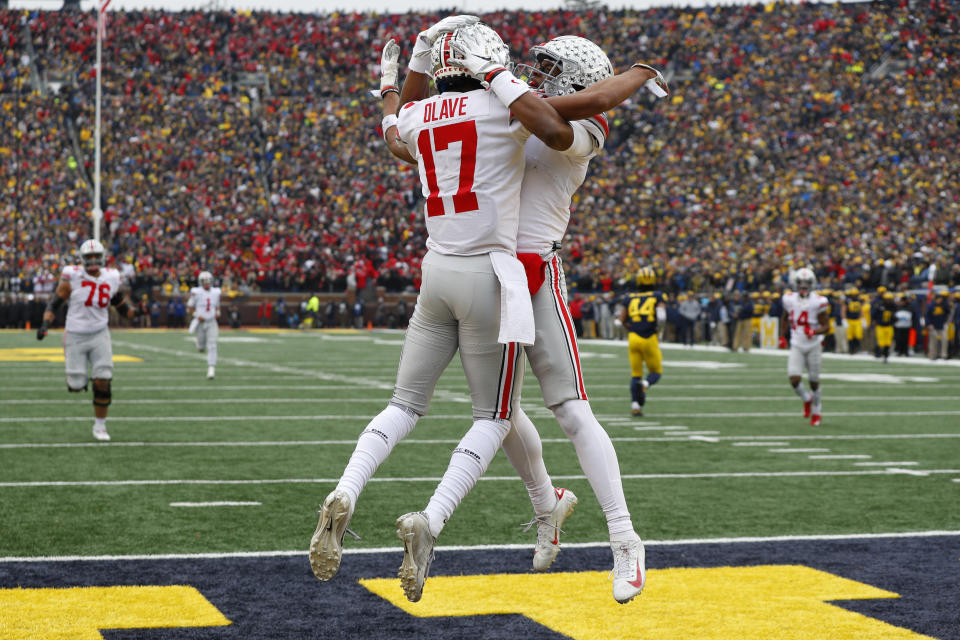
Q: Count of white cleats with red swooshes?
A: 2